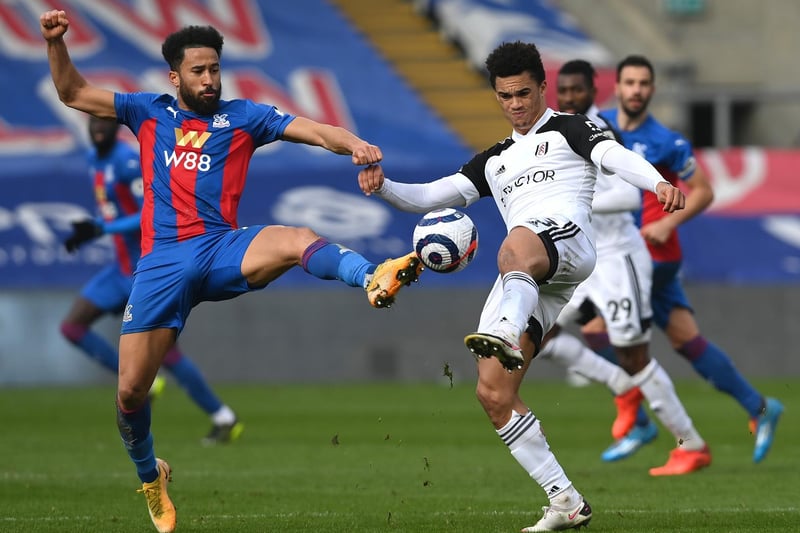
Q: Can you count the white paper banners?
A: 0